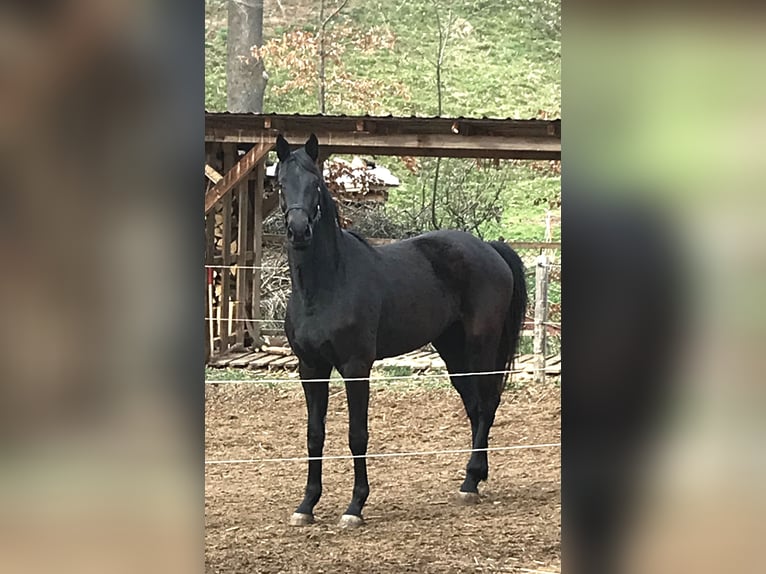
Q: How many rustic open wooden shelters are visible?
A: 1